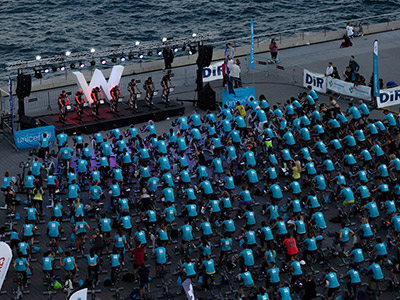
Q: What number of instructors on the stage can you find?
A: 7